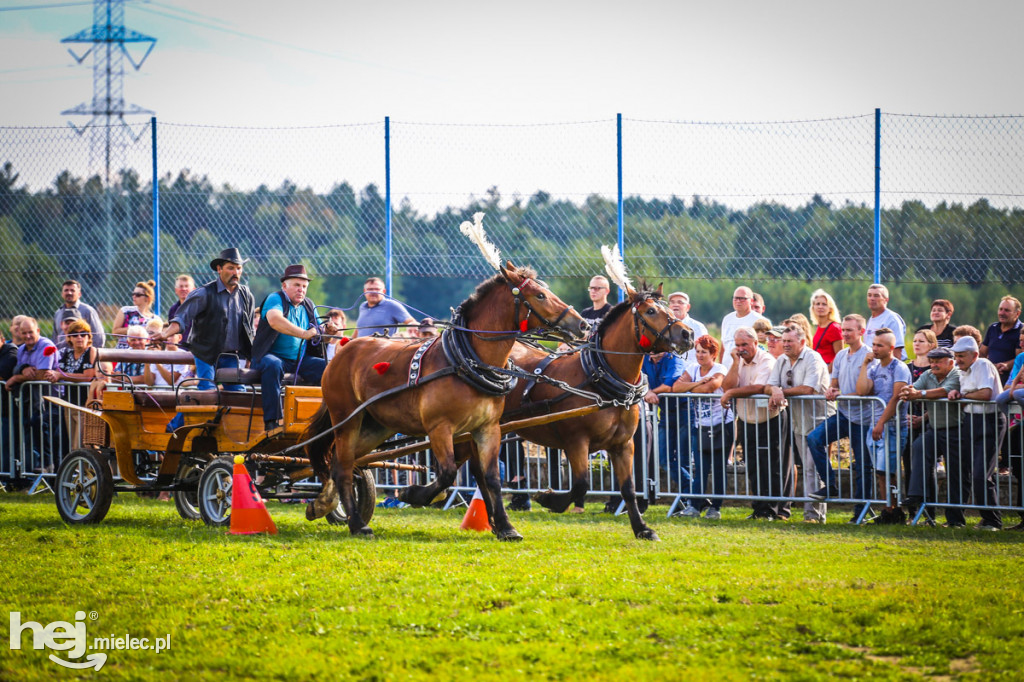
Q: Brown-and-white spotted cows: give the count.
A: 0